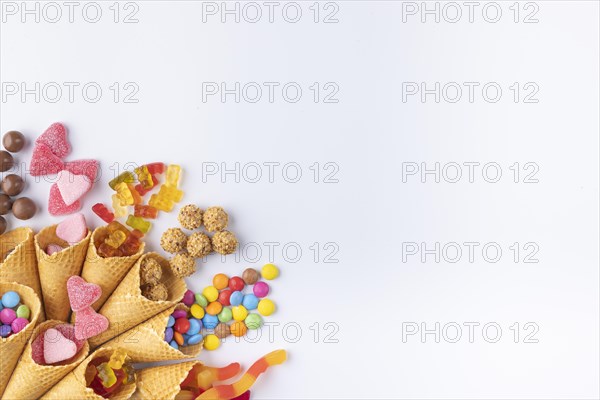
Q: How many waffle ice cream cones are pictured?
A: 9